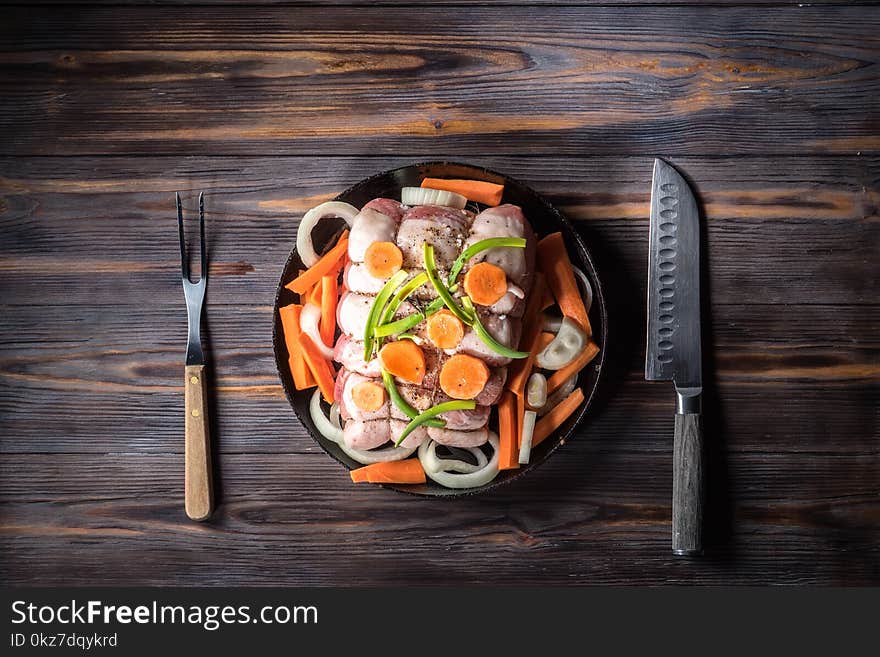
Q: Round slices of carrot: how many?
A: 6